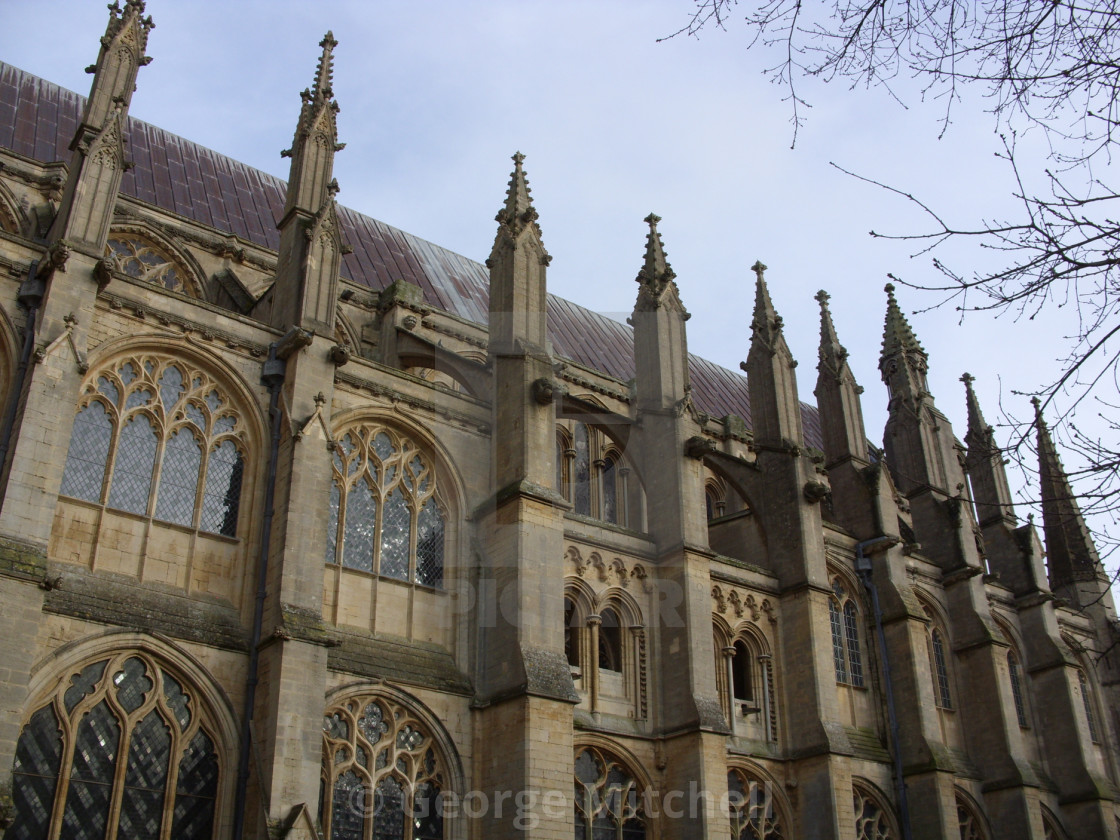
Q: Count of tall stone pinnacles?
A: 9